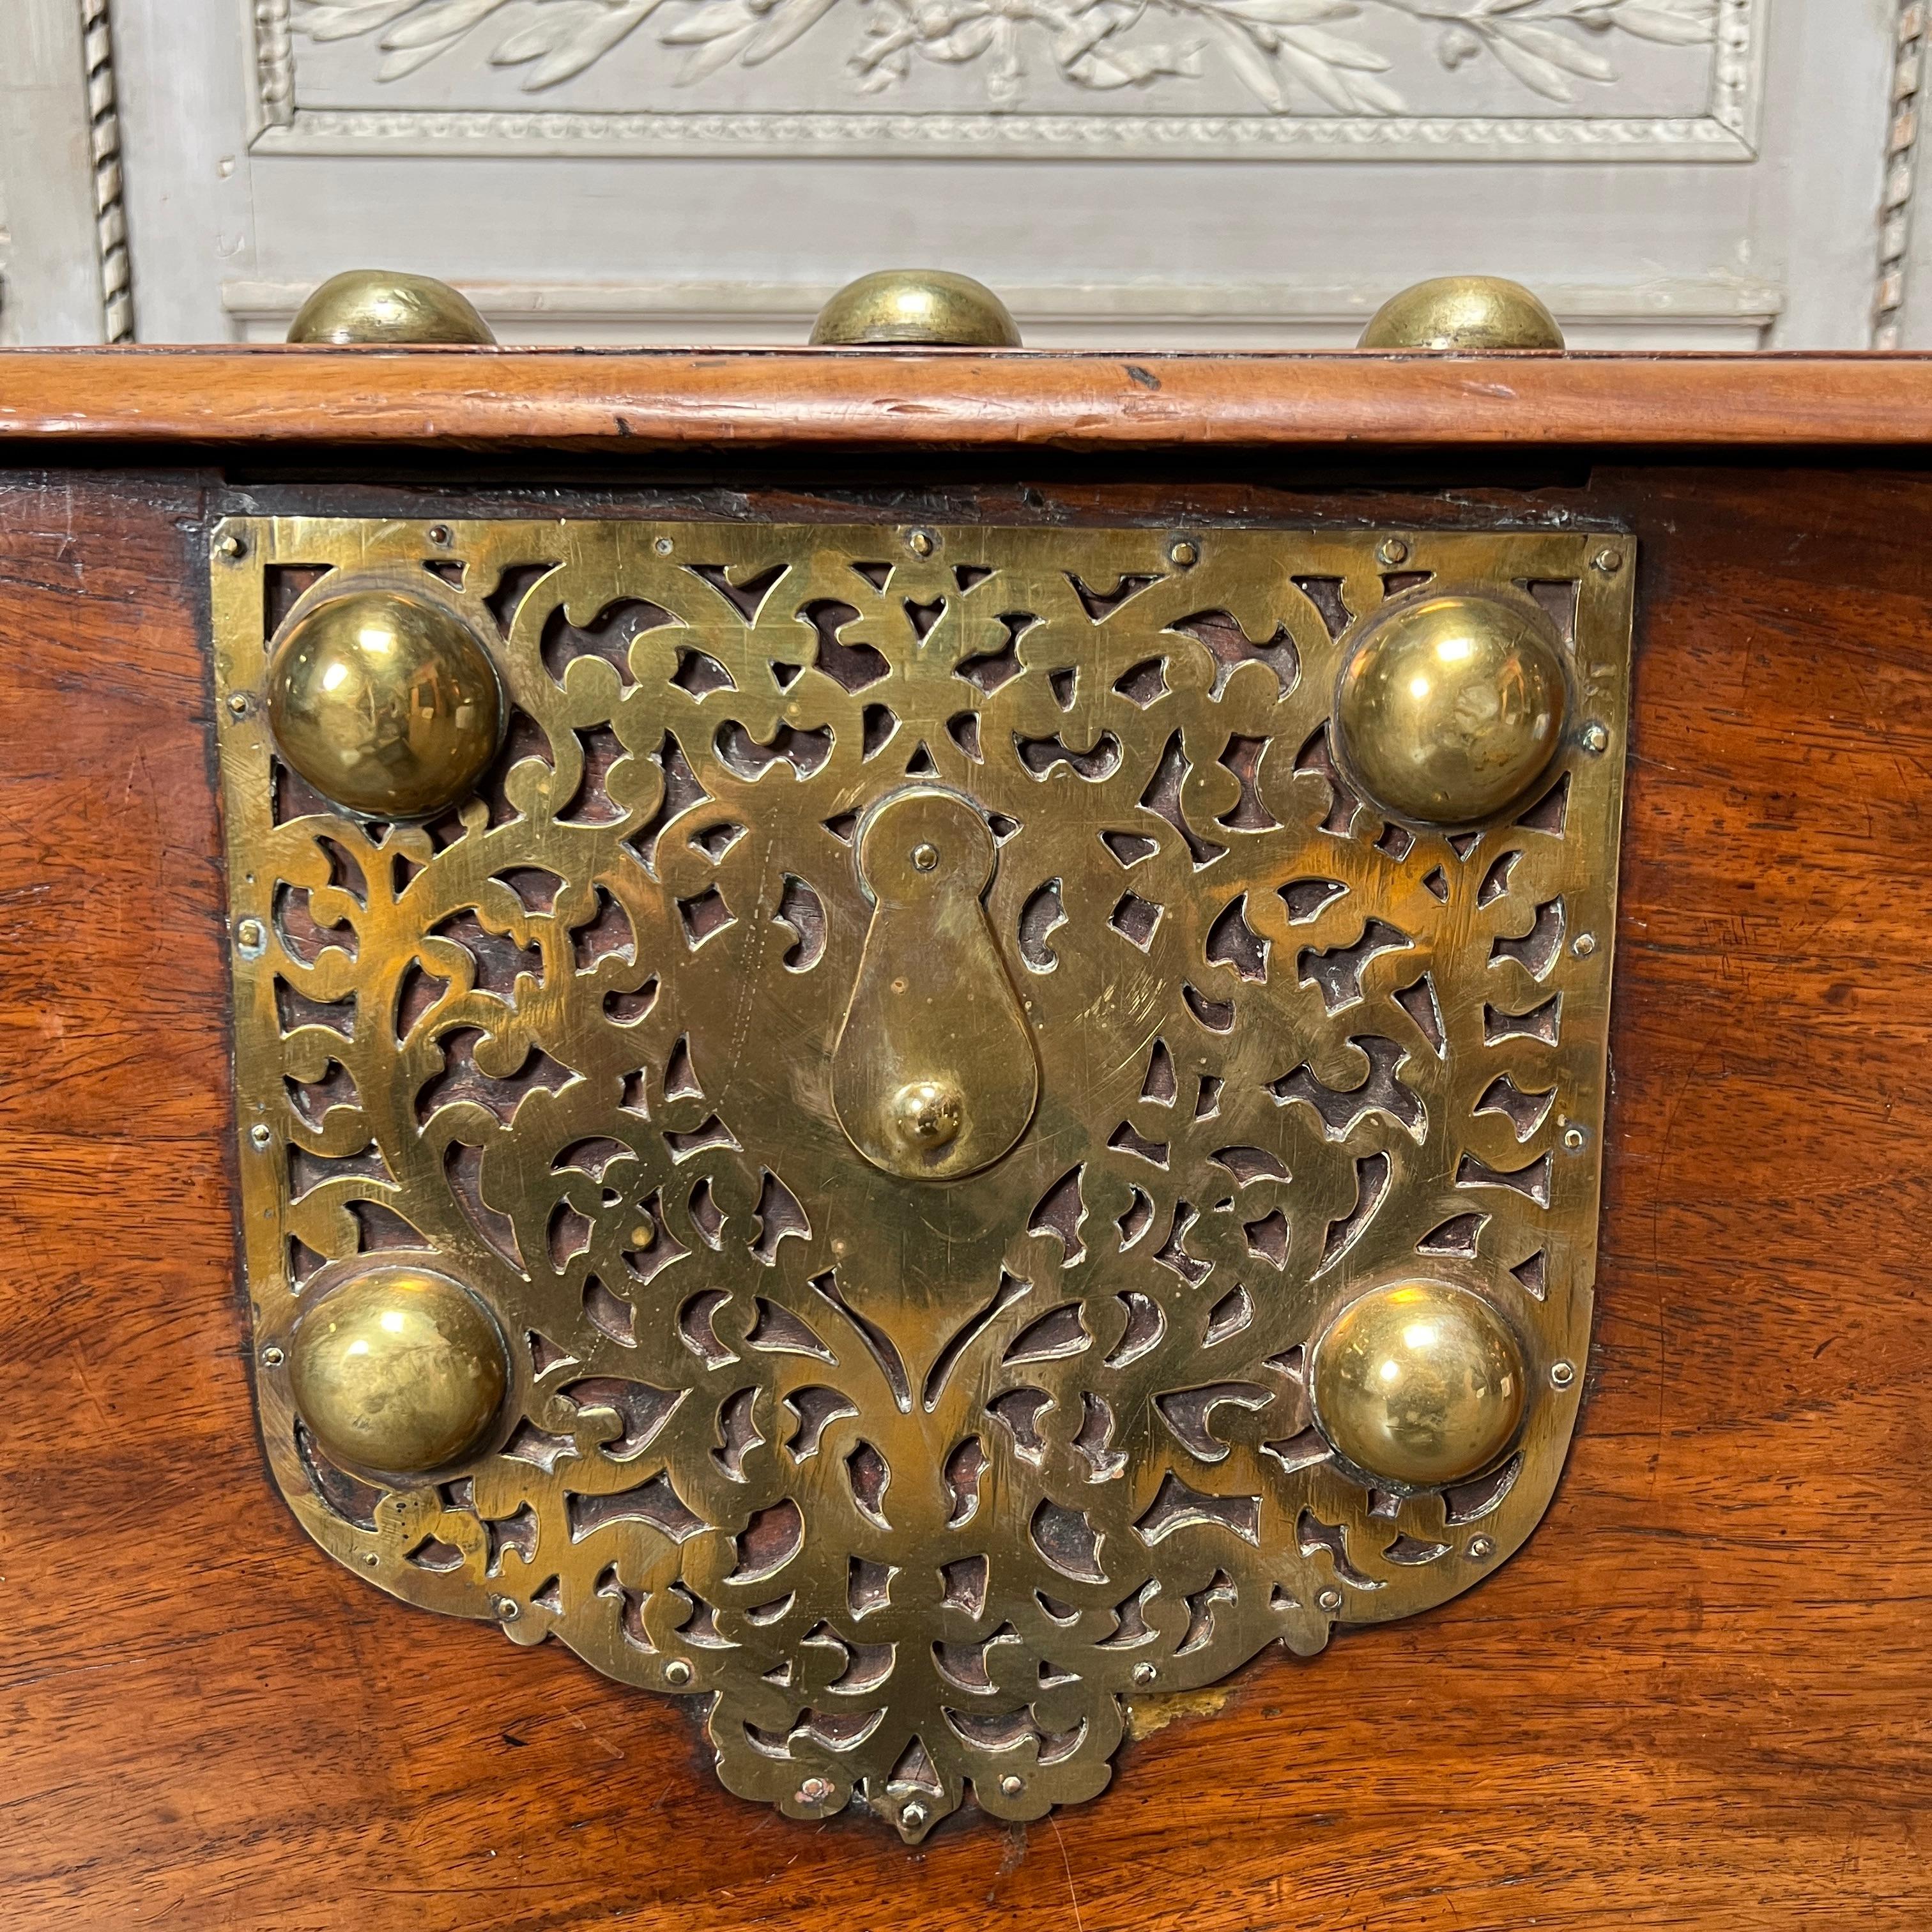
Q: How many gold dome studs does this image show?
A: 7